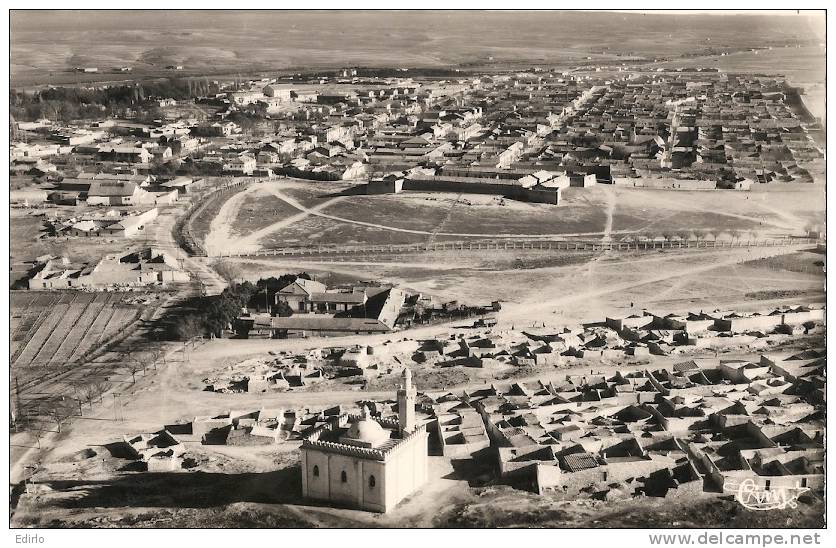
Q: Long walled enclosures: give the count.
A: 1